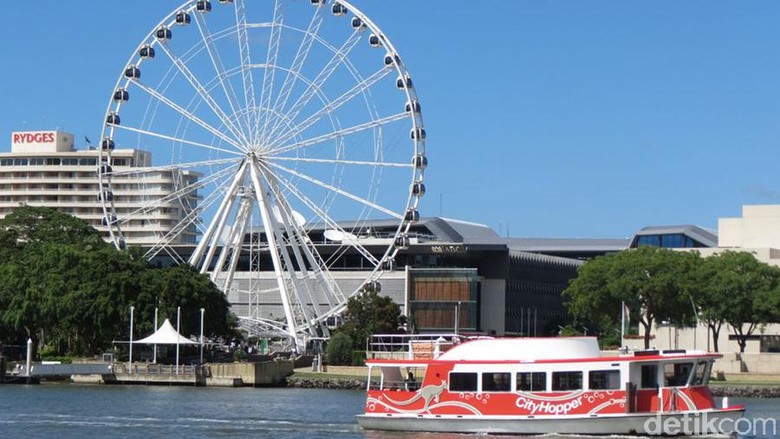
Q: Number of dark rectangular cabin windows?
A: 5